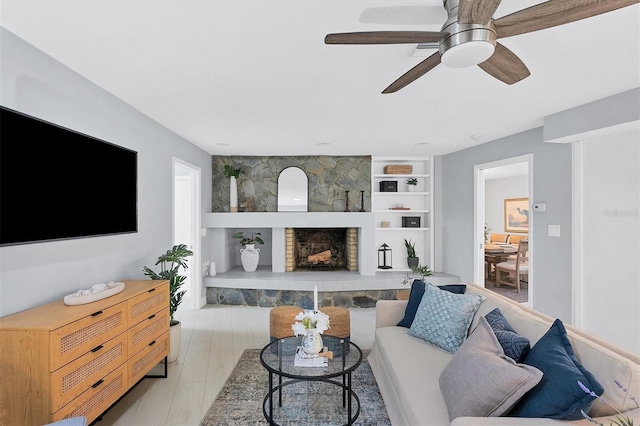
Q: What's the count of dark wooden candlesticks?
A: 2